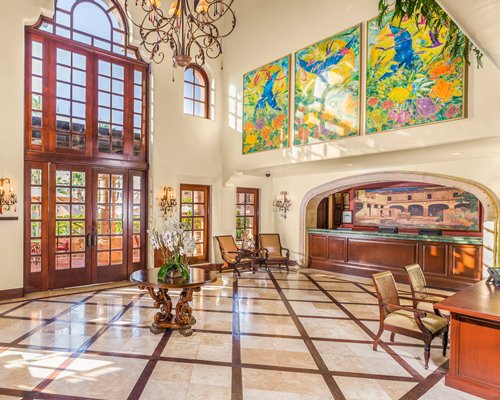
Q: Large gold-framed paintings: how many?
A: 3